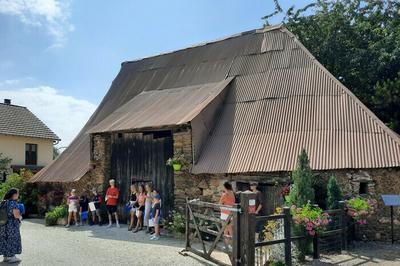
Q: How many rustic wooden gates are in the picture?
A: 1